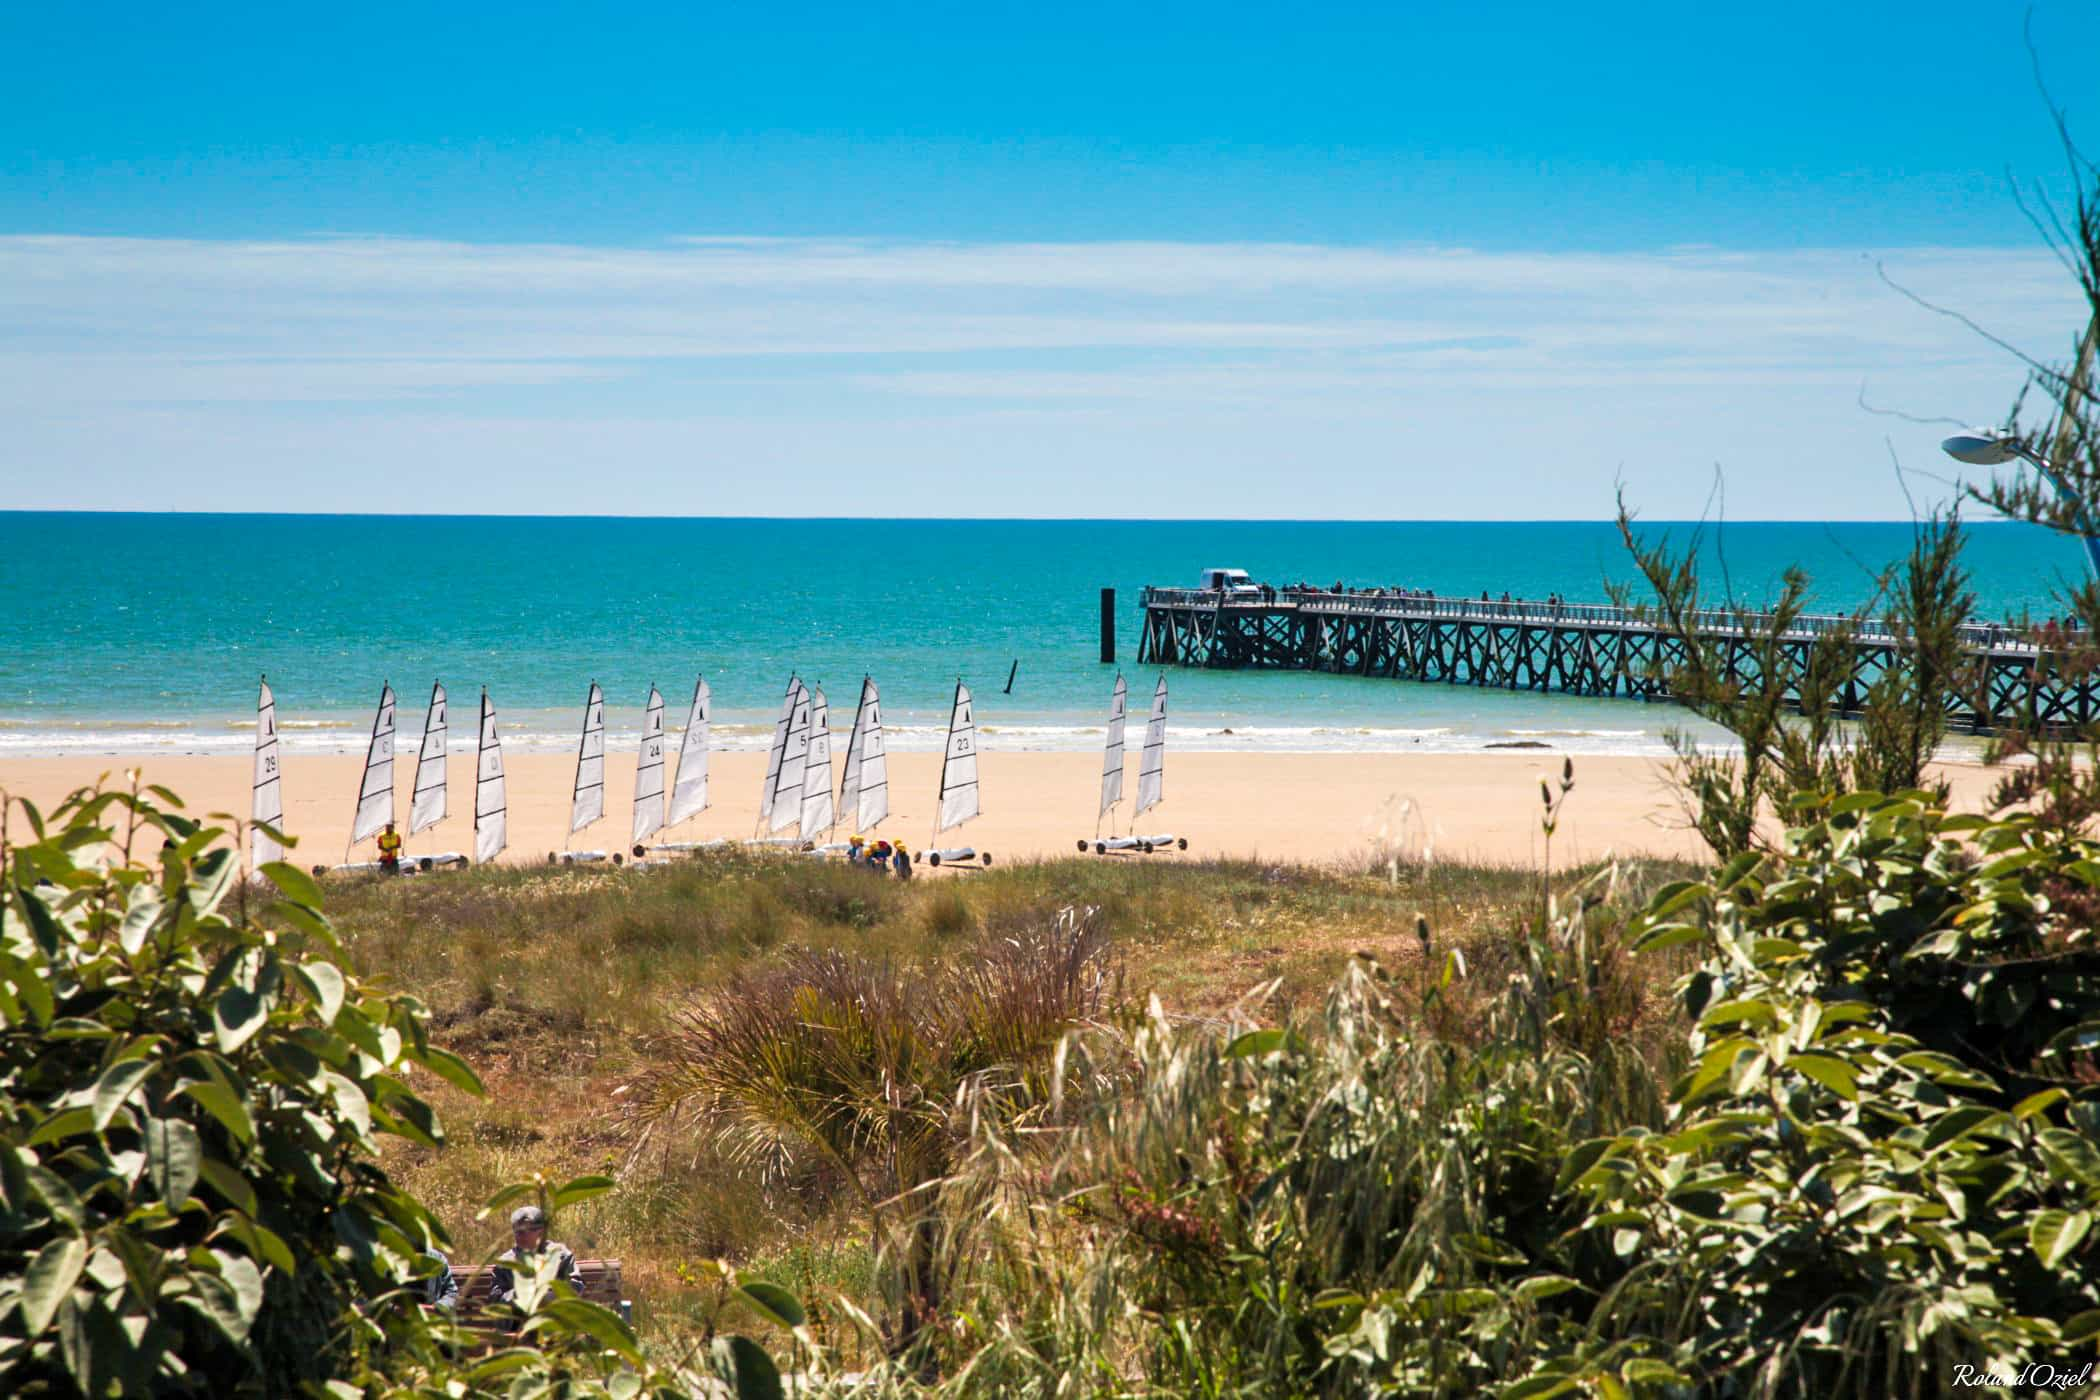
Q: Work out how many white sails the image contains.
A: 15